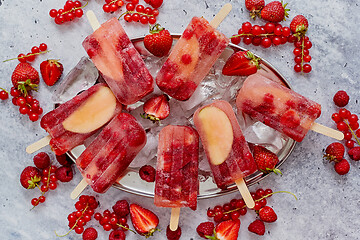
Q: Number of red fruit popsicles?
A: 7